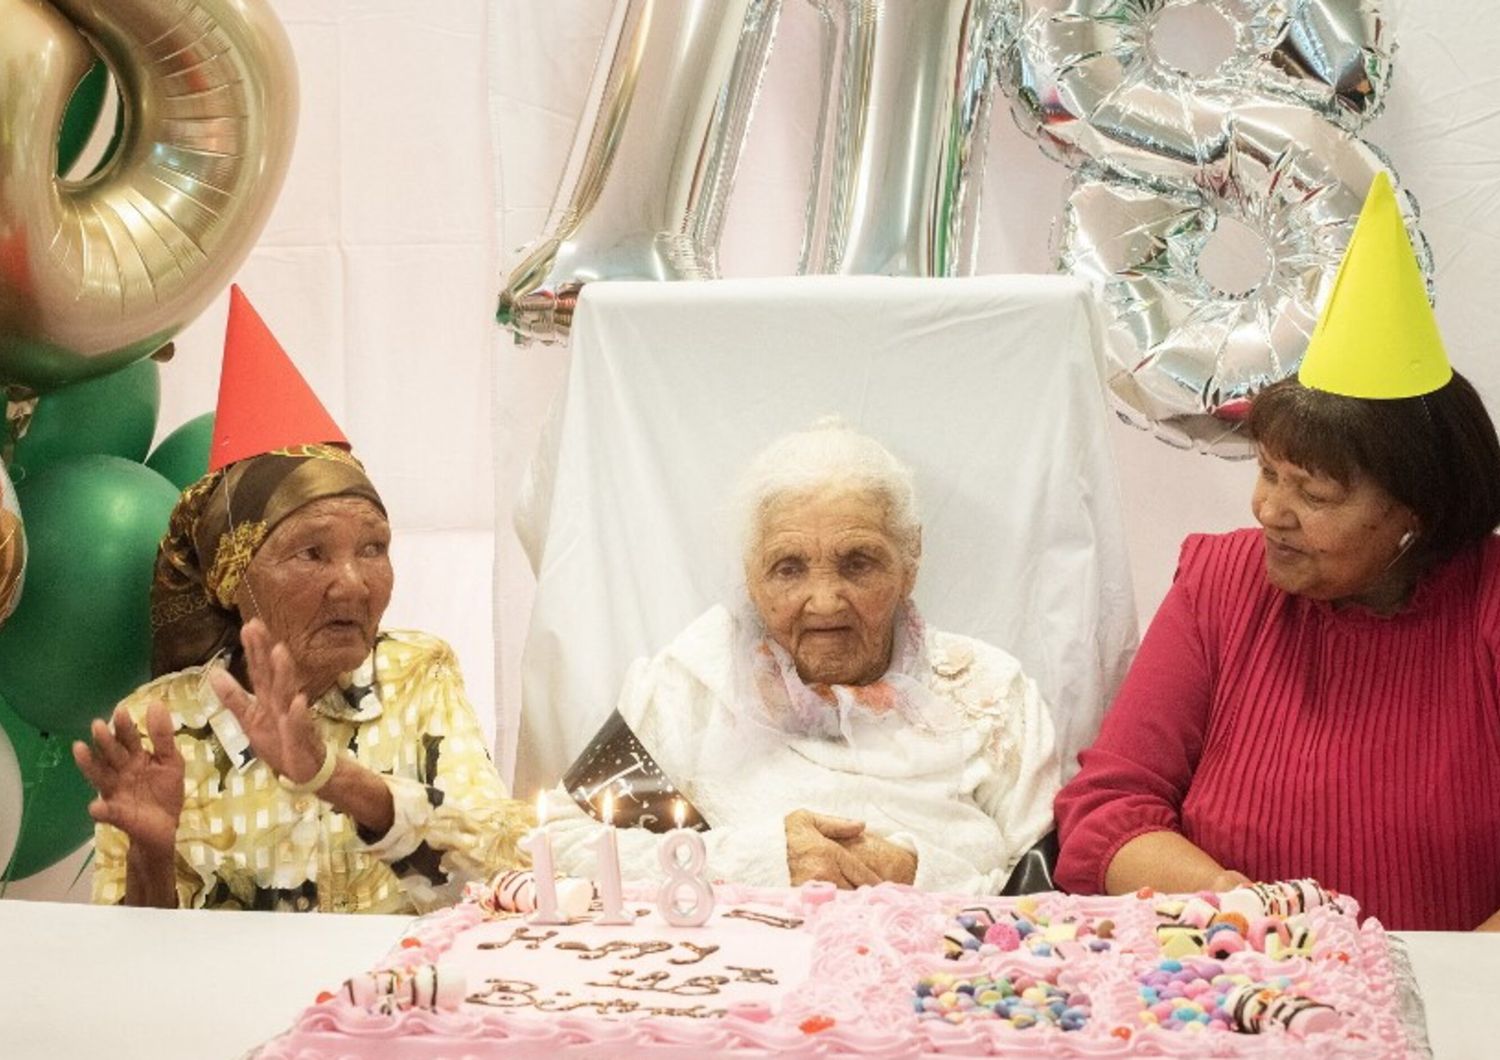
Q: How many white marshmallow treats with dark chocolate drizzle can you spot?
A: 4